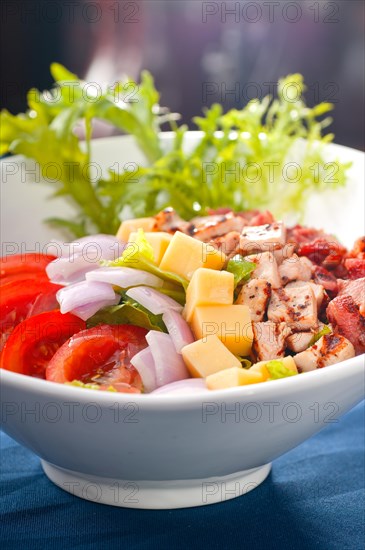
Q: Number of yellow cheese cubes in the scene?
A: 8